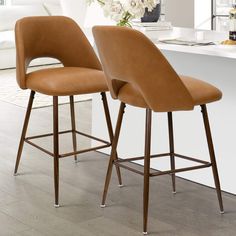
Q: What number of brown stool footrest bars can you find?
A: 8